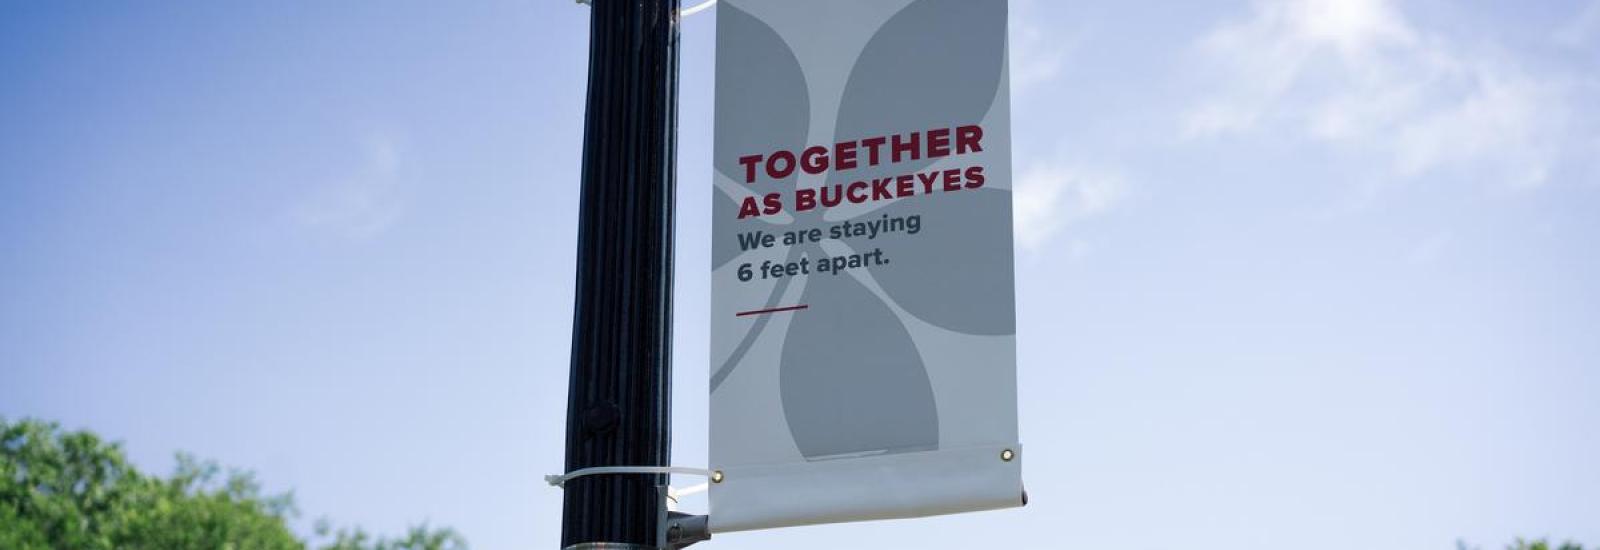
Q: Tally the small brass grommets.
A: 2